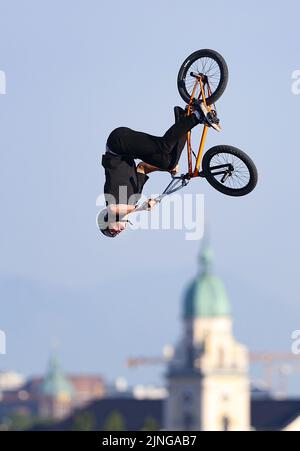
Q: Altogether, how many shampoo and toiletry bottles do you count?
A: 0